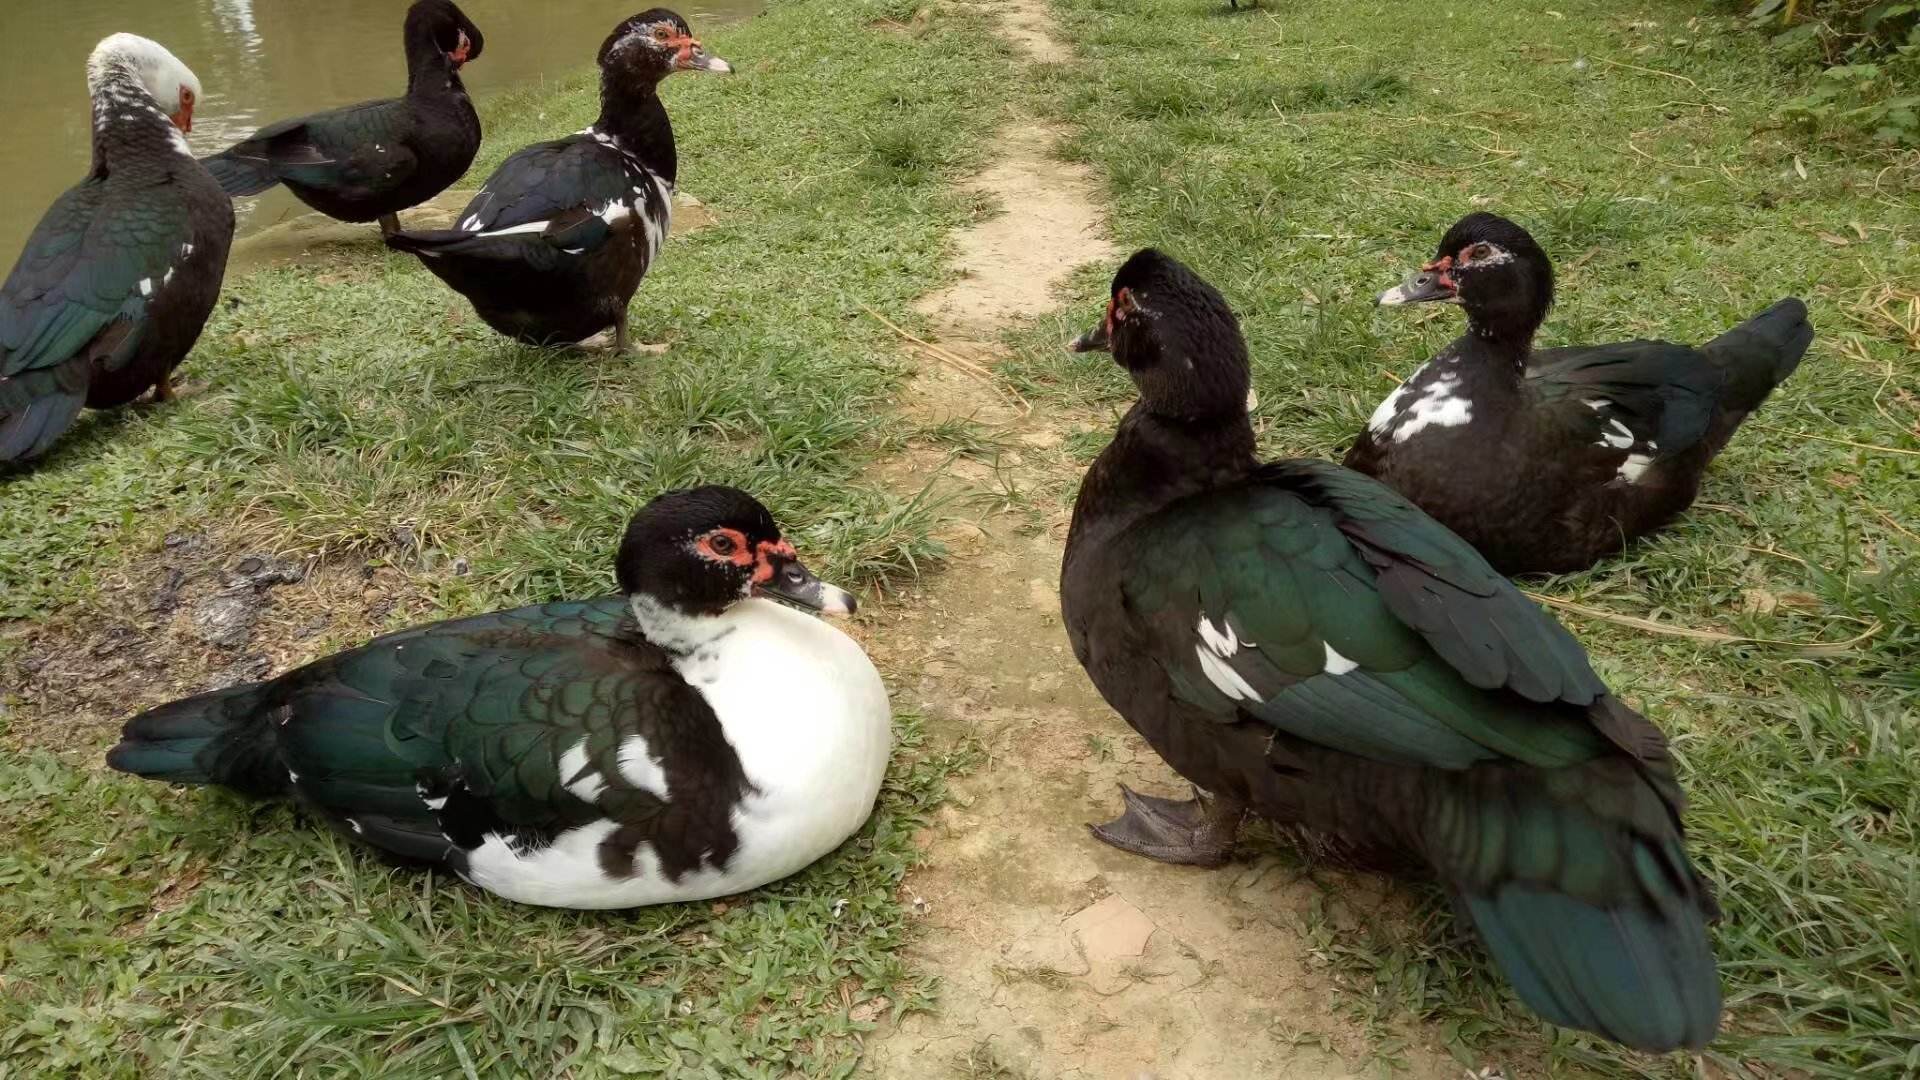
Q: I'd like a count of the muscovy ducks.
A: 6